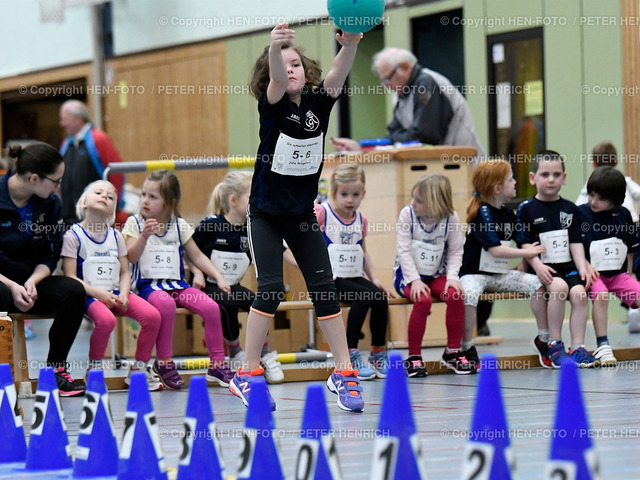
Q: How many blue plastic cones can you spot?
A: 10